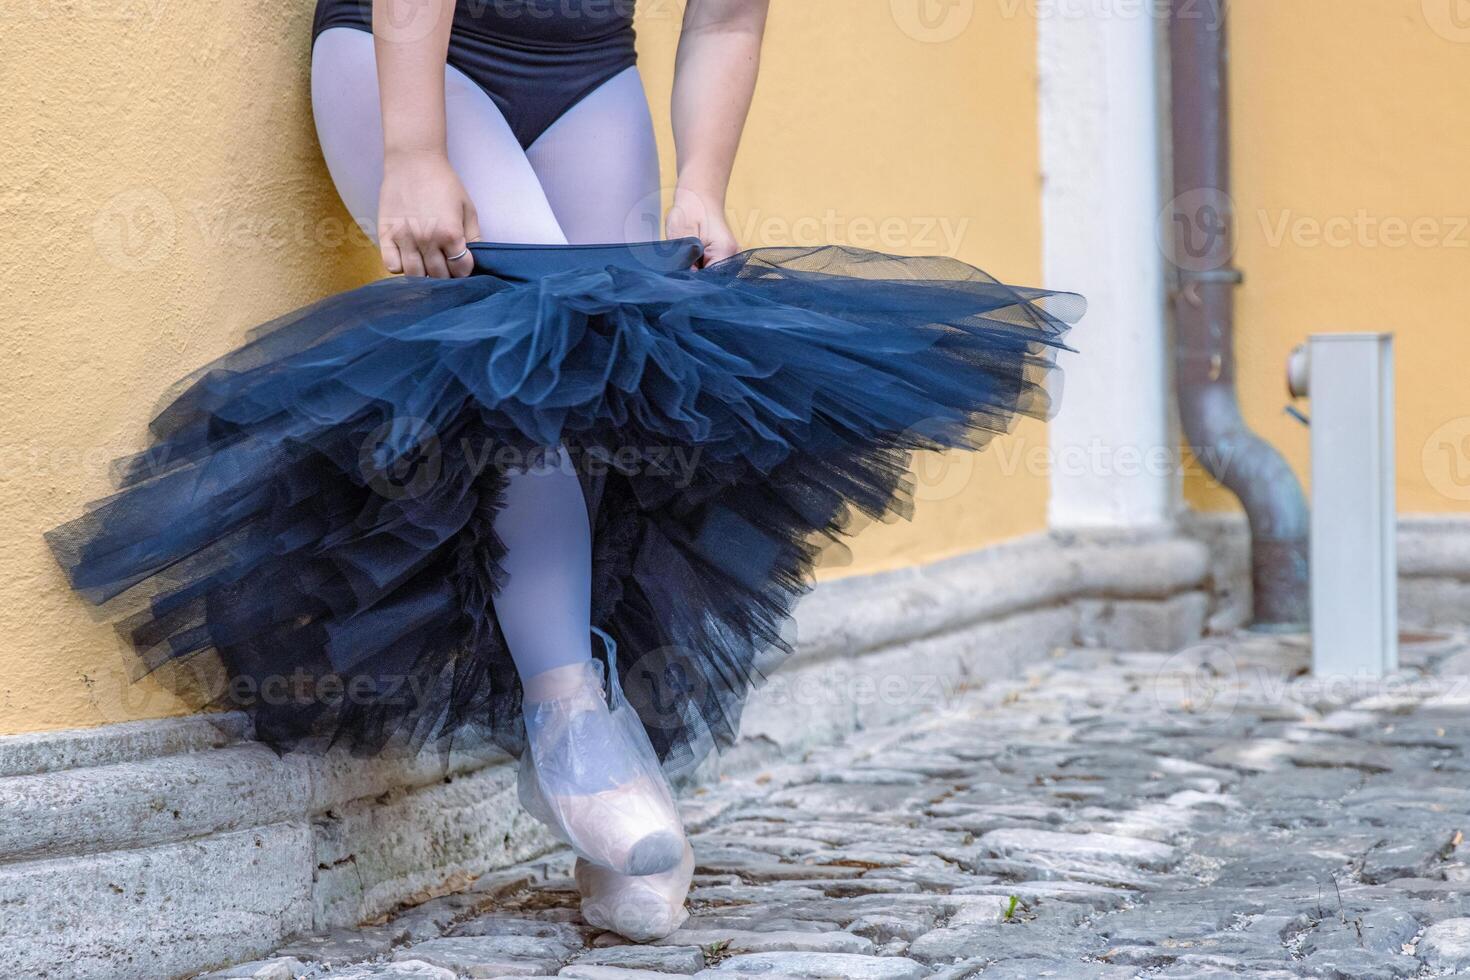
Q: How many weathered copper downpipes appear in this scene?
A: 1